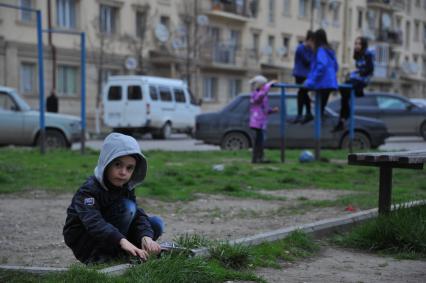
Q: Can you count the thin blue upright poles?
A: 5